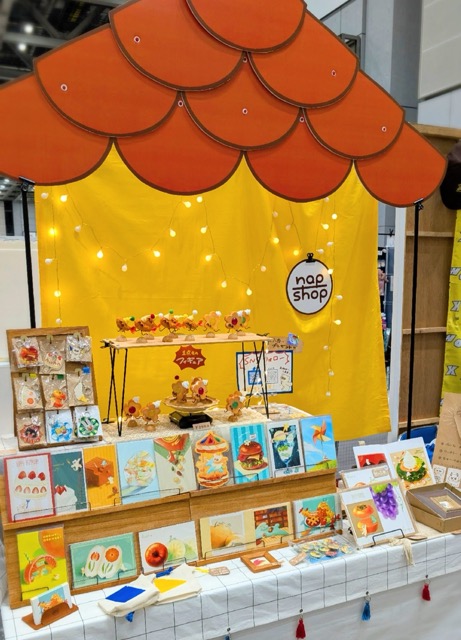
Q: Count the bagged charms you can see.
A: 9